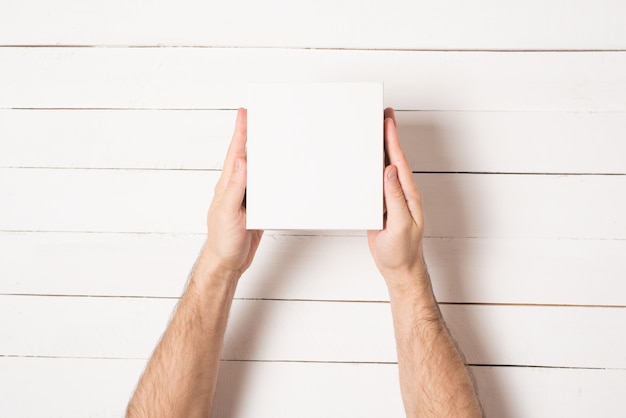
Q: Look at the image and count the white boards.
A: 7